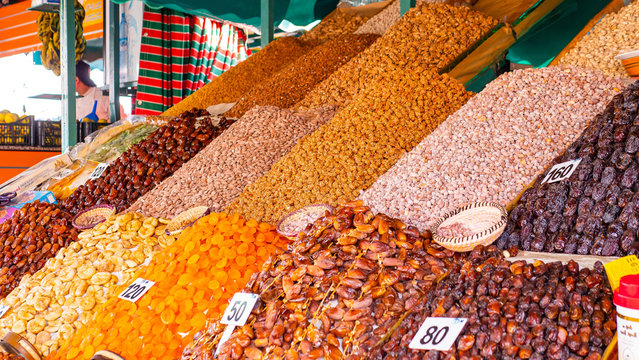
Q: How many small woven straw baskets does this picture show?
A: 4